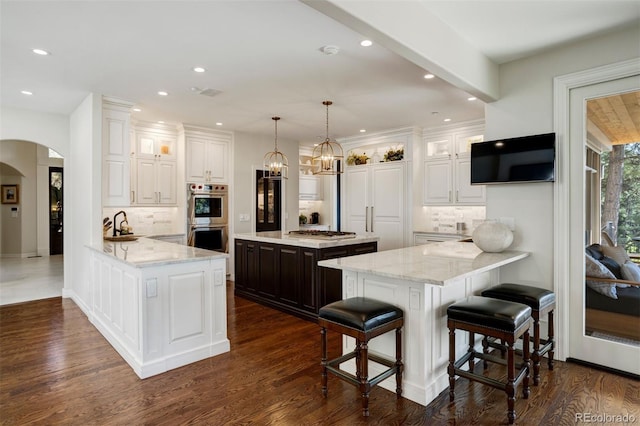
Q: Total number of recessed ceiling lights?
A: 13